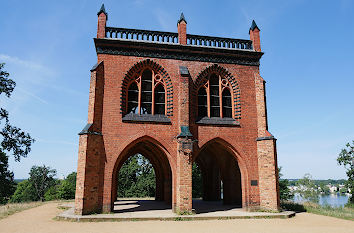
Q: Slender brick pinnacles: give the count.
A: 3